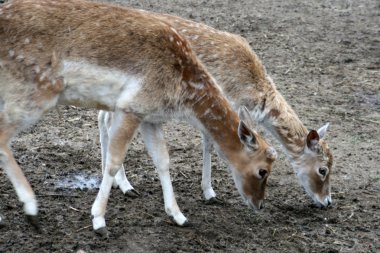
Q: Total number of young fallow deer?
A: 2